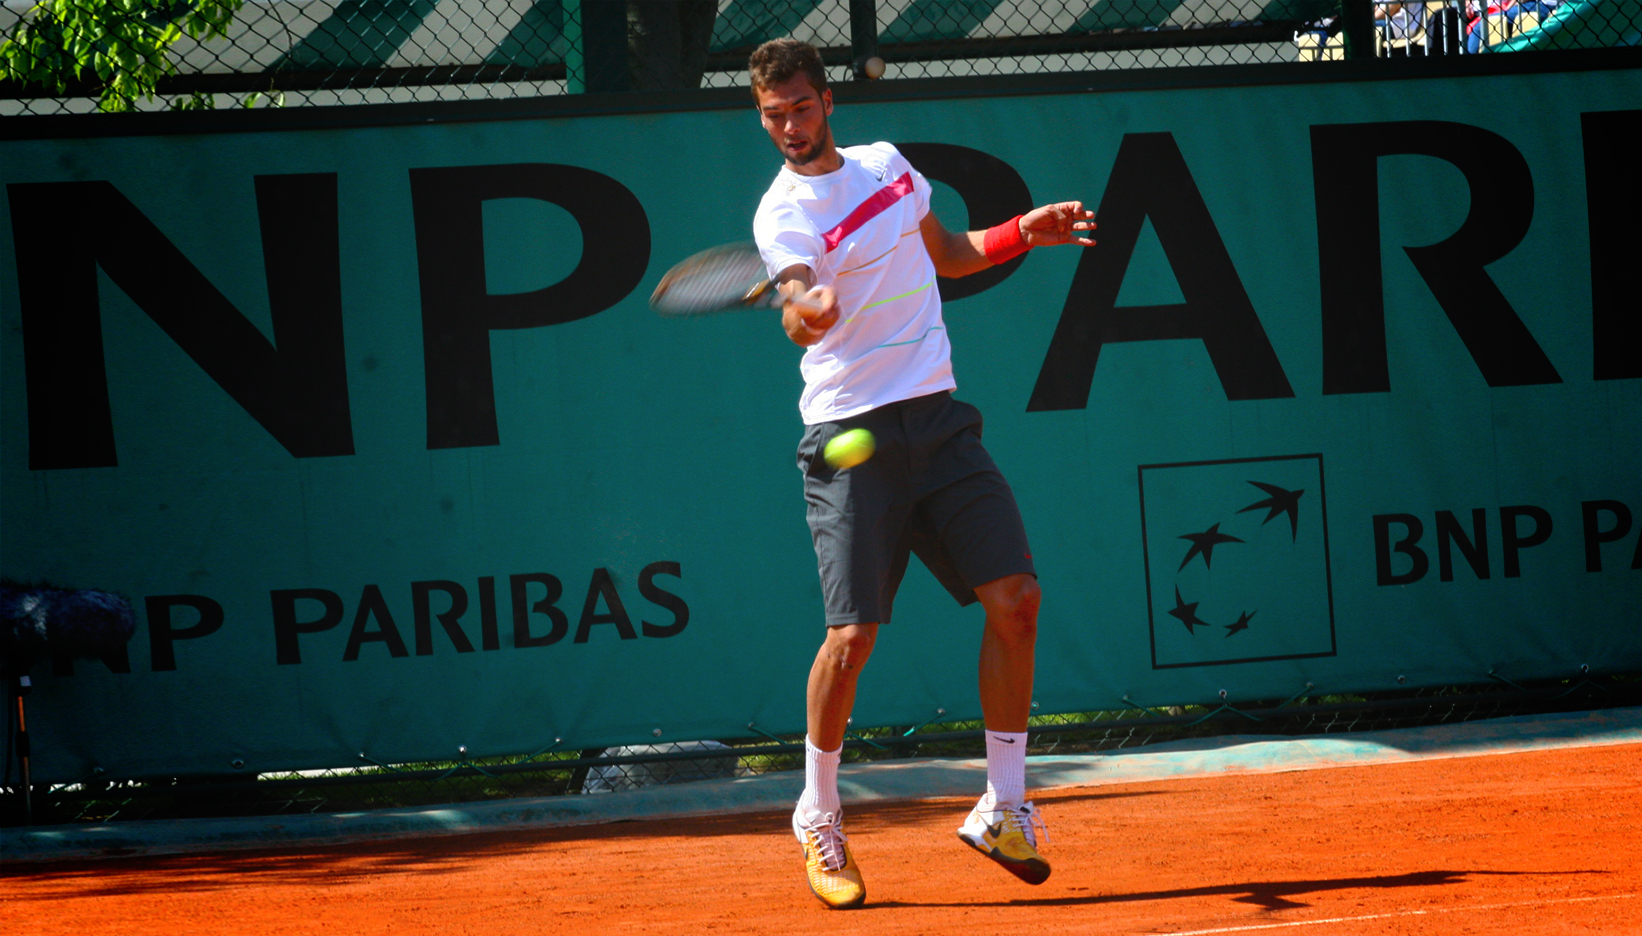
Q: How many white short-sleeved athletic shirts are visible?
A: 1